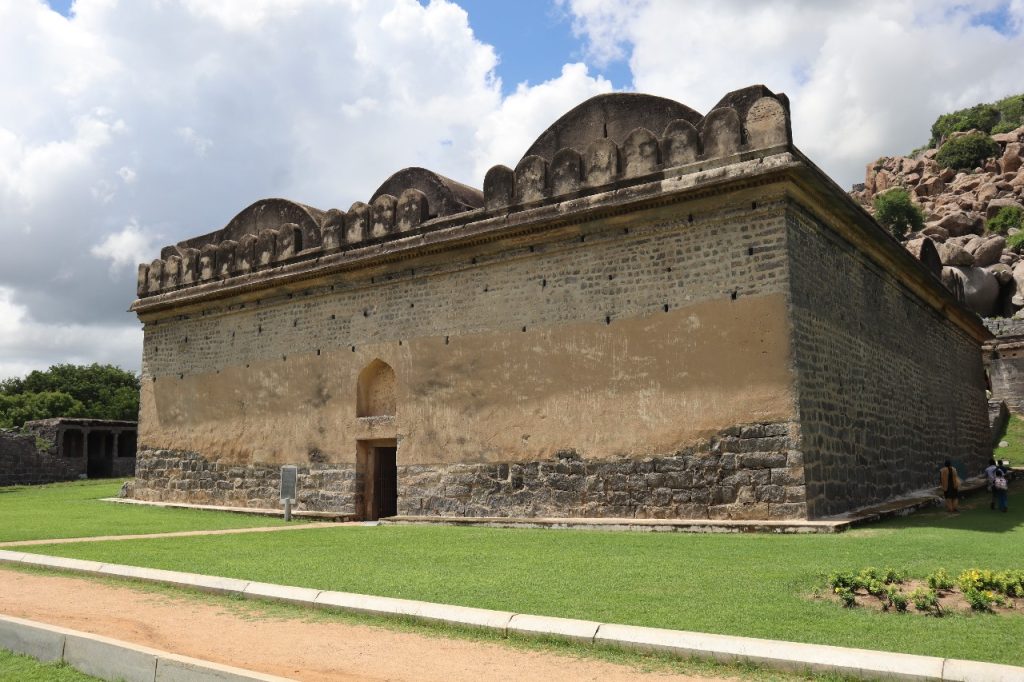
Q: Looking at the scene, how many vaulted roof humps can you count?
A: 3